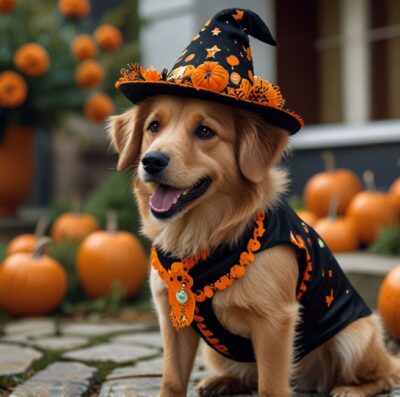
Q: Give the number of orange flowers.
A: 8